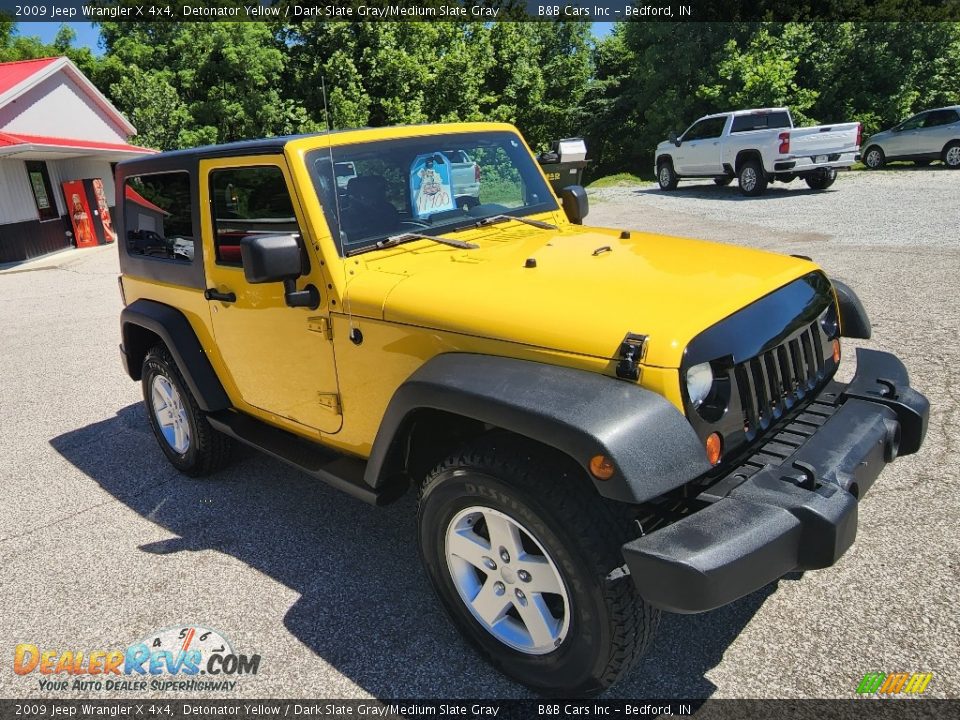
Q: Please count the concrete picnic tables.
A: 0